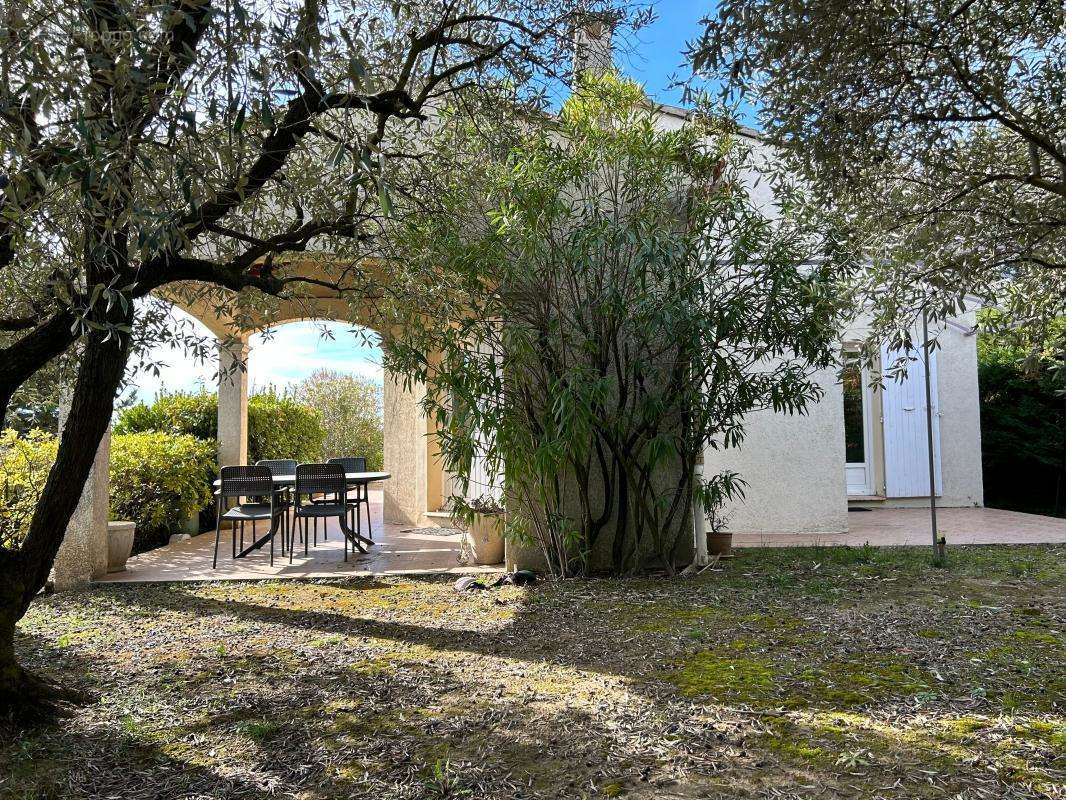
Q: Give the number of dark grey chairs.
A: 4